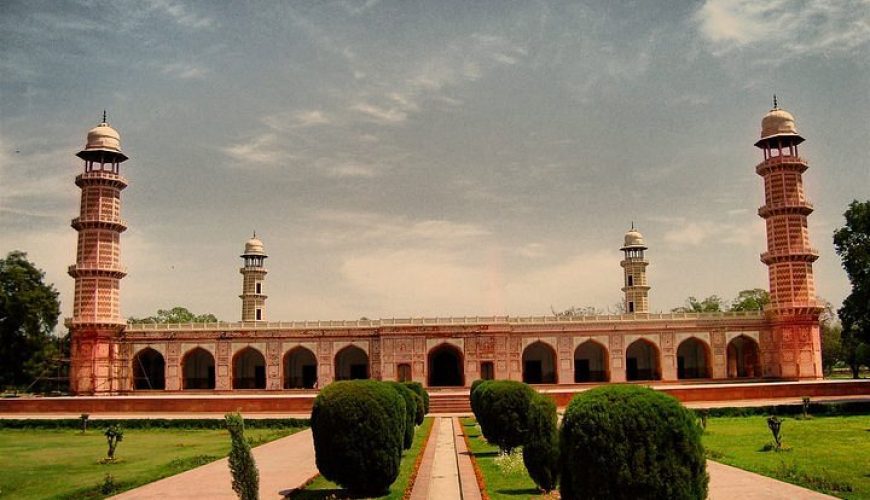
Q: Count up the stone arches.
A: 11